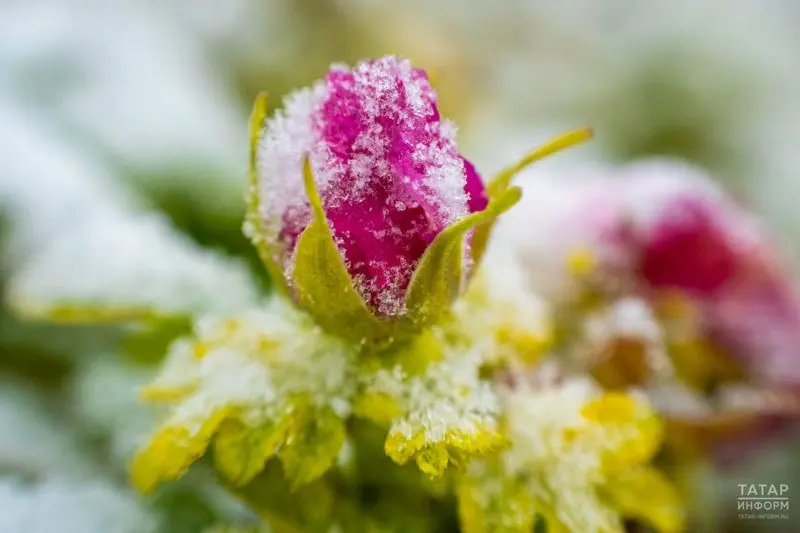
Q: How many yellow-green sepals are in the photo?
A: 4